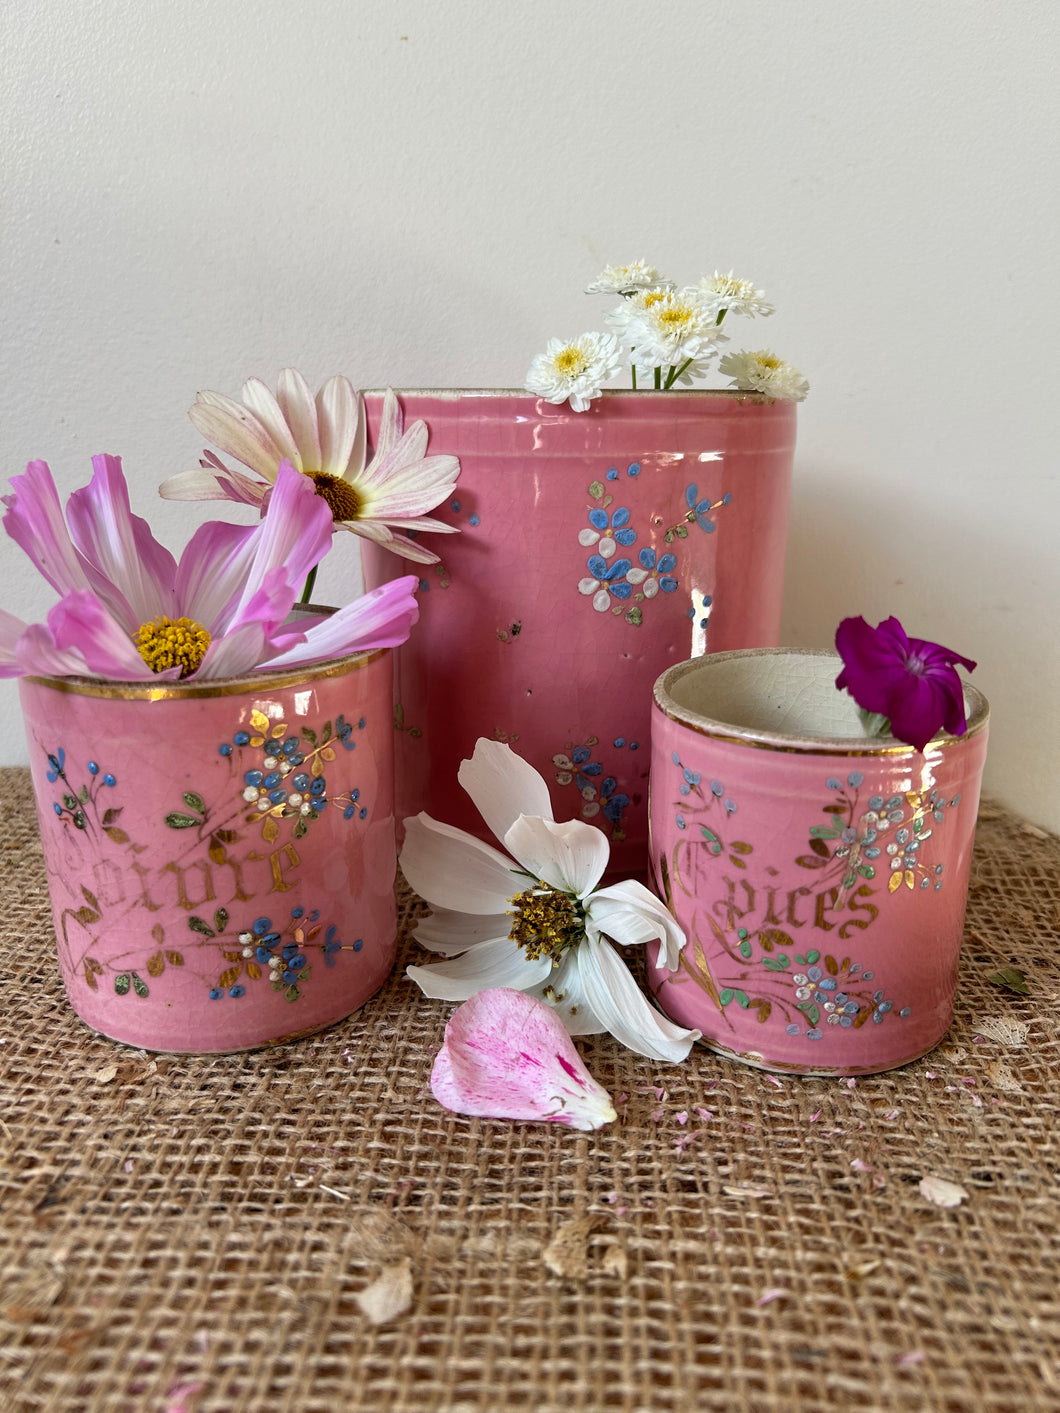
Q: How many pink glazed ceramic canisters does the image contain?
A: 3